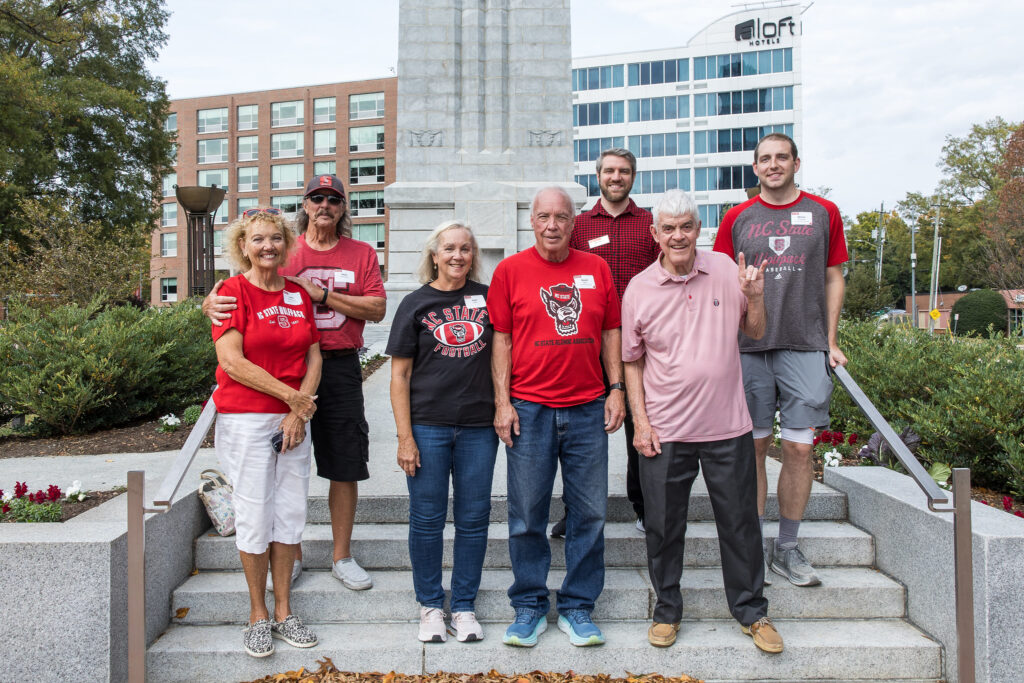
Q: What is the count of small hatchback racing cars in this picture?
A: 0